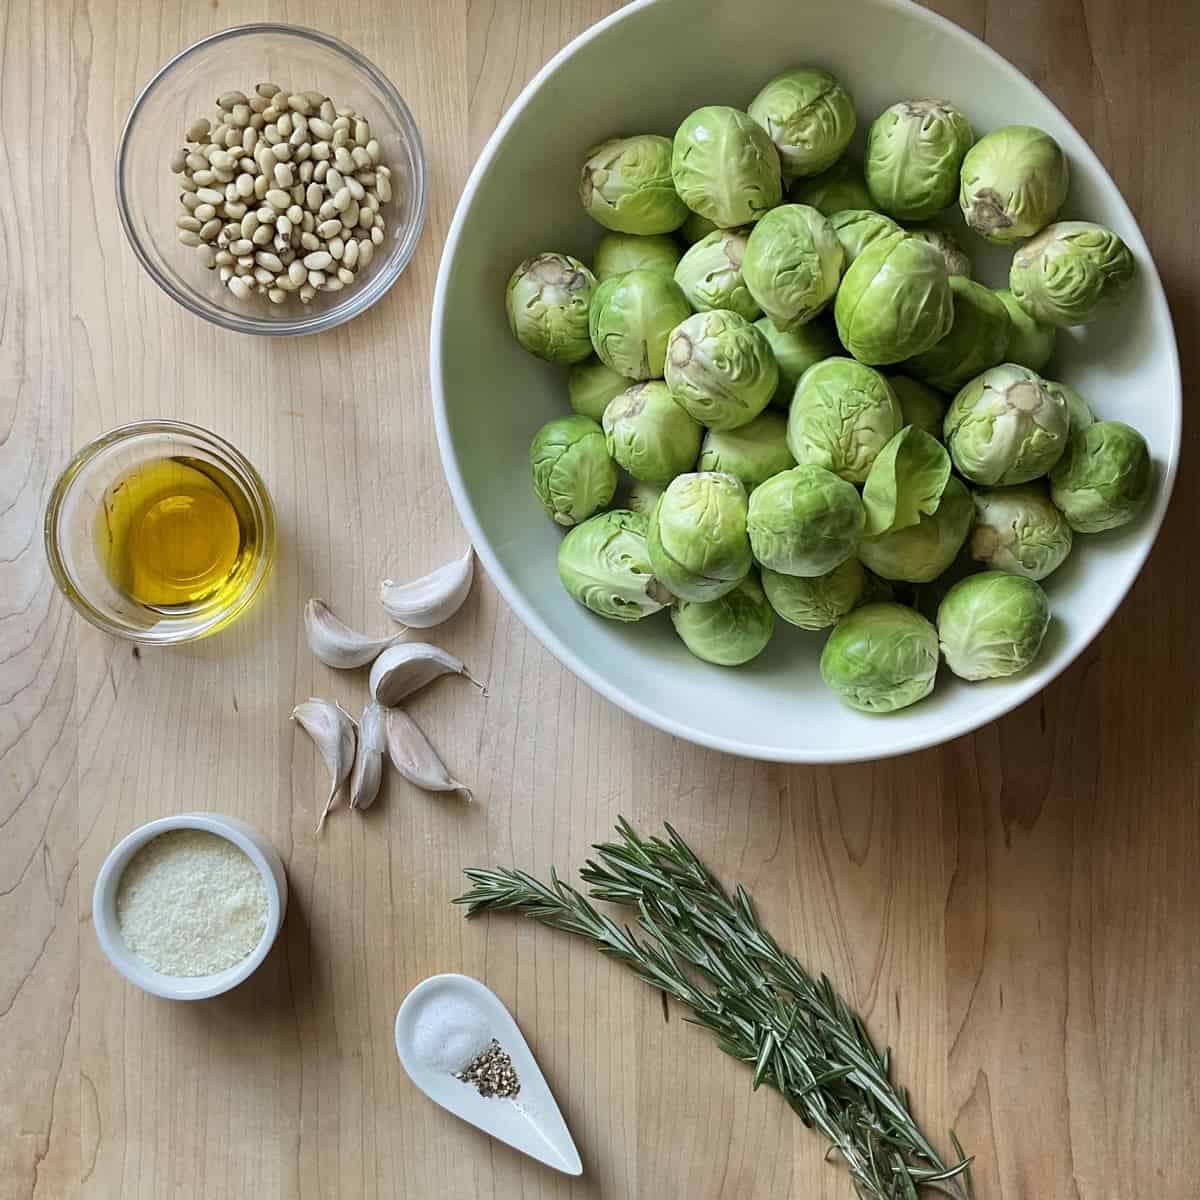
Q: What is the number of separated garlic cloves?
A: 6